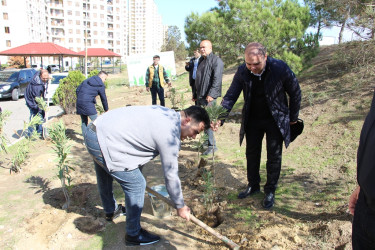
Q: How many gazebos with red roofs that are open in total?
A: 2